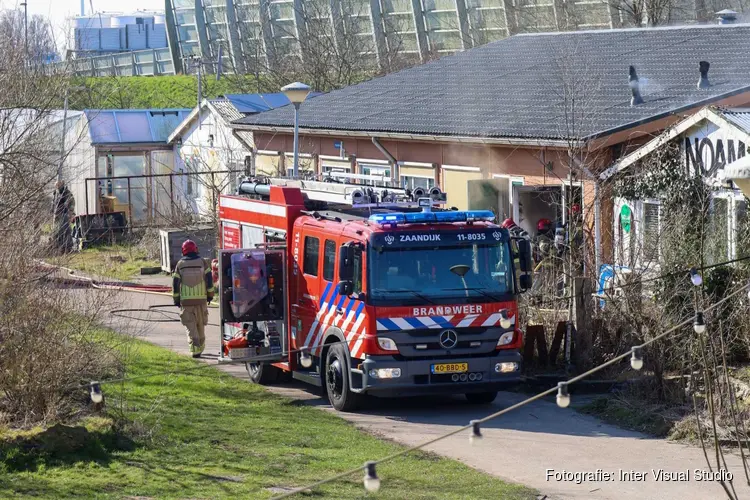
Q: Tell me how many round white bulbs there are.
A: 9